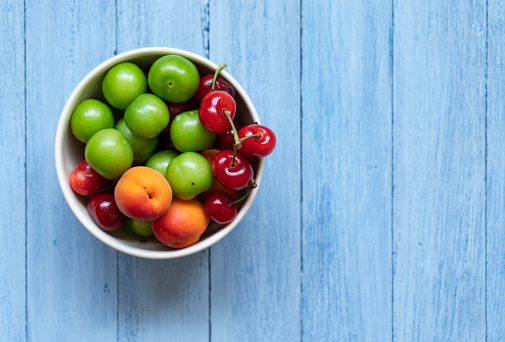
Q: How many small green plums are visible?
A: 10